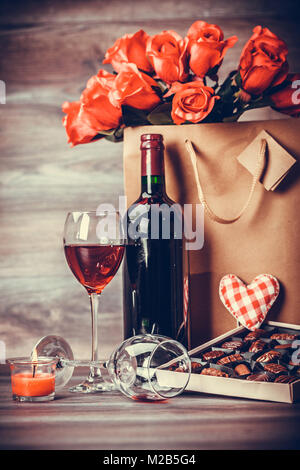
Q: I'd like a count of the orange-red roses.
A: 9